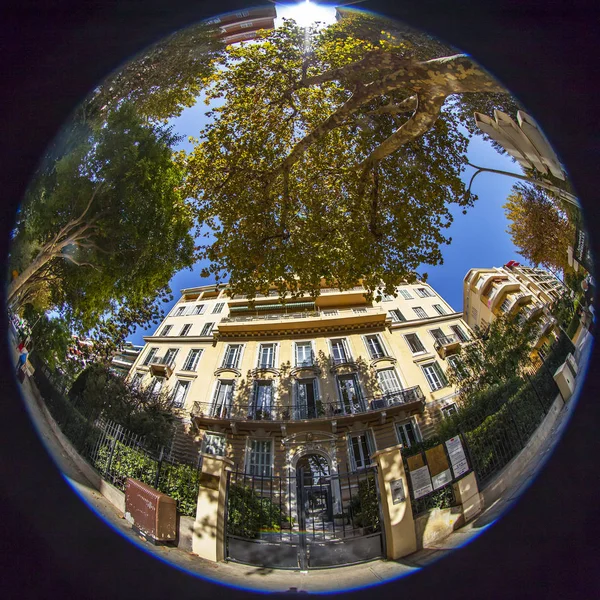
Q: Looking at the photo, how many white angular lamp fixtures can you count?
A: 3